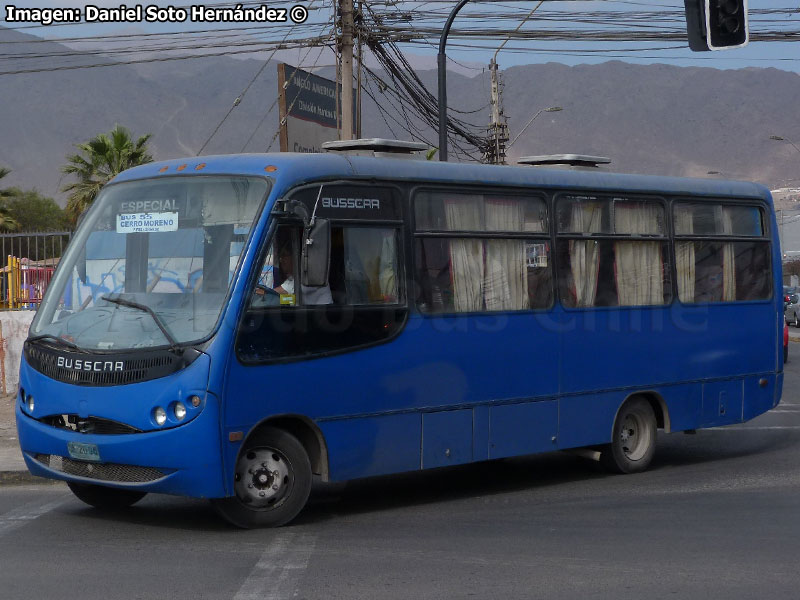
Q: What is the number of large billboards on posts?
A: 1